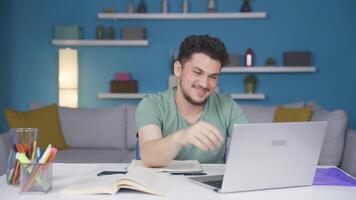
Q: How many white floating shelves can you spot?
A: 4